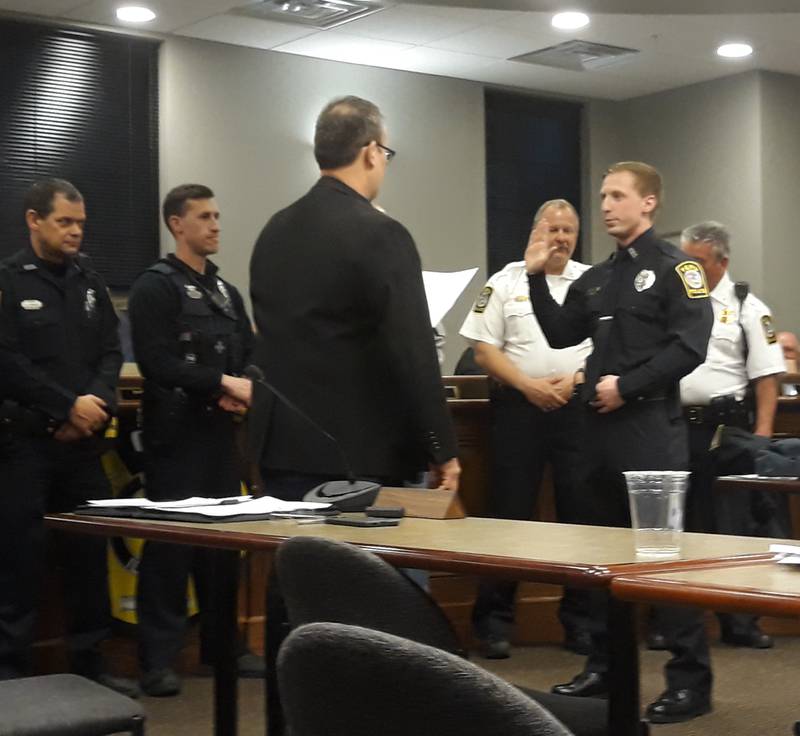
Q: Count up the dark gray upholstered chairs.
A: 3